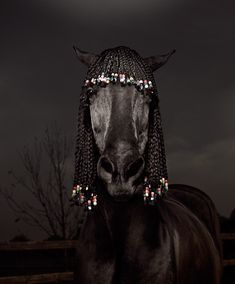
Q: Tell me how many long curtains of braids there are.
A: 2